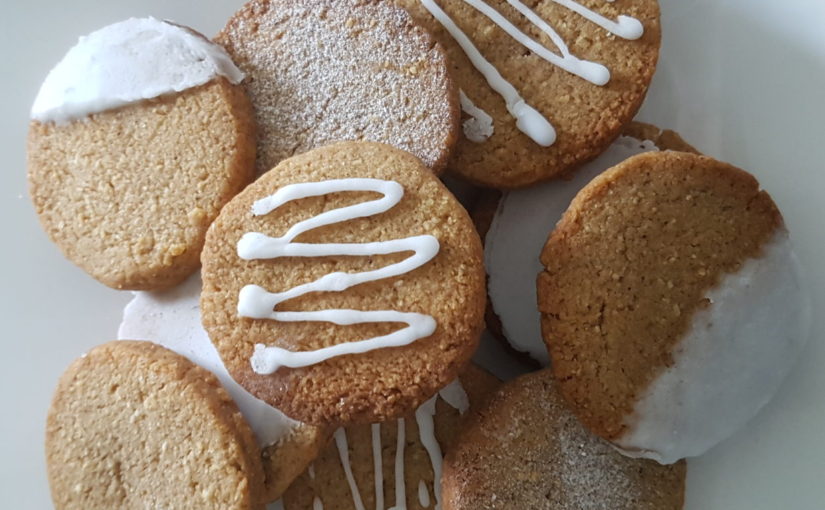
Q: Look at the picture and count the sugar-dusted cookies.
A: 2